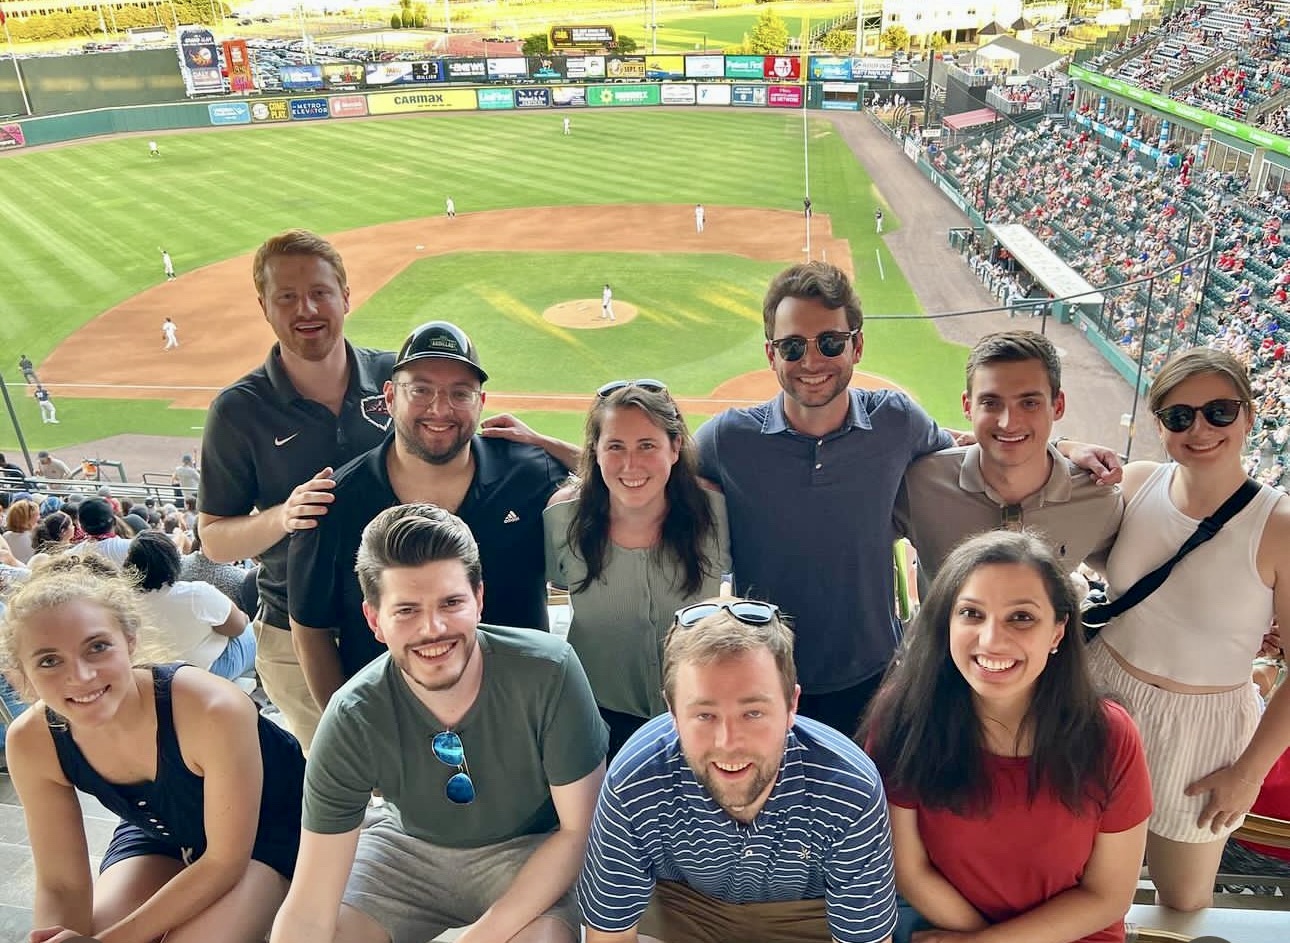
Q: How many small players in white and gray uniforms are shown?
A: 7